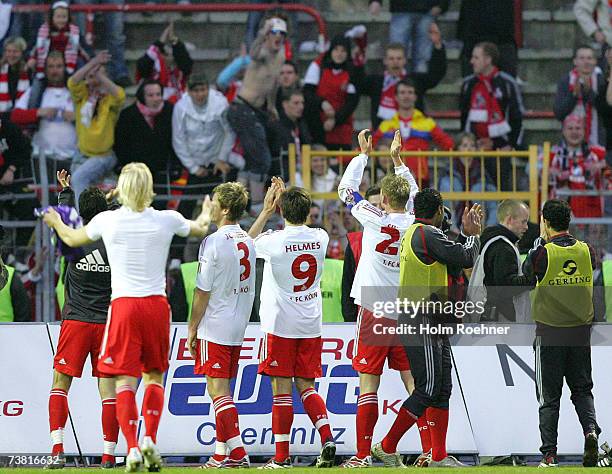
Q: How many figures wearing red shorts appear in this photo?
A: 5